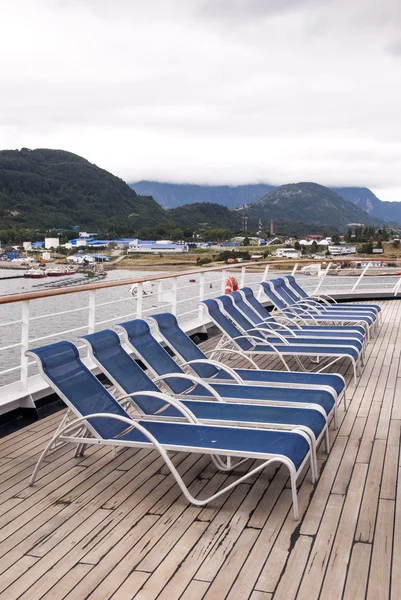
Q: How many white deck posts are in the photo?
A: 12